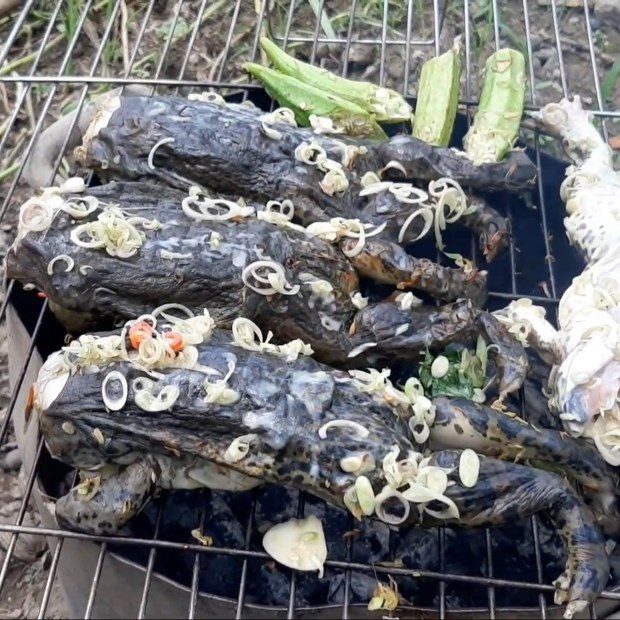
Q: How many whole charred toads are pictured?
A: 3